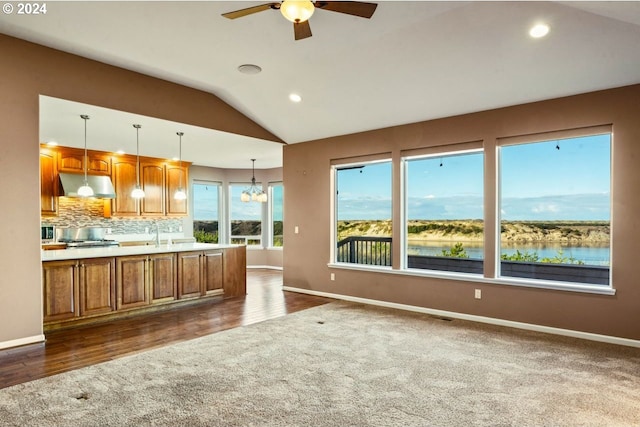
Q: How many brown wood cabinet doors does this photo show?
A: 12